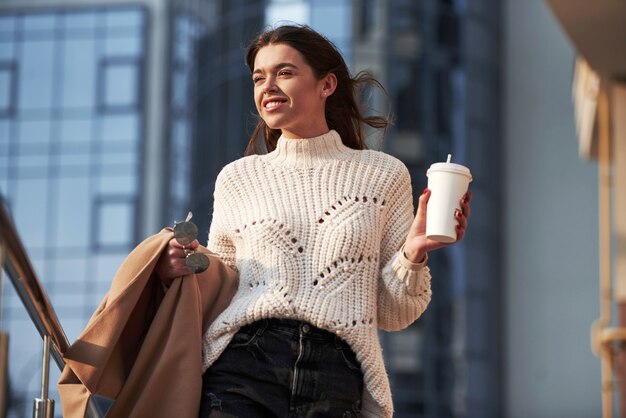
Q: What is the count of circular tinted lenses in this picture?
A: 2